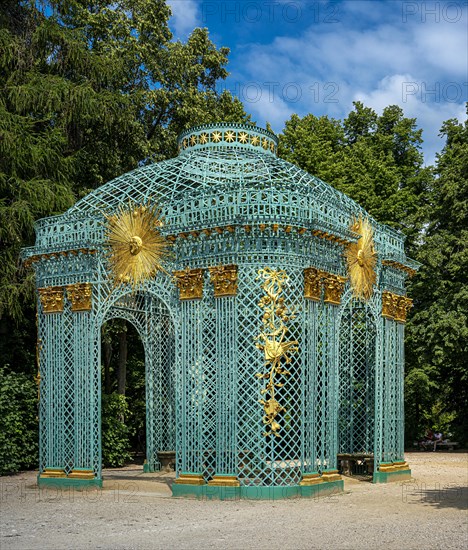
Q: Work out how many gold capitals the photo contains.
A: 8